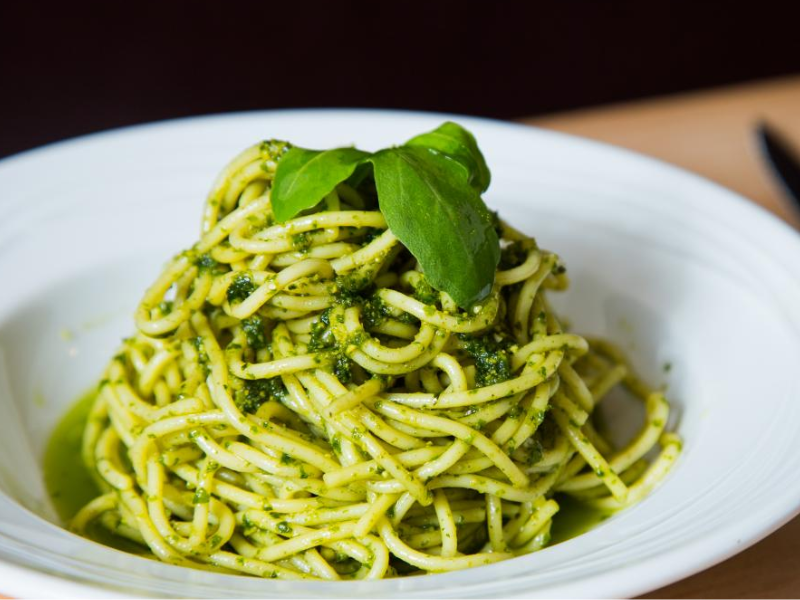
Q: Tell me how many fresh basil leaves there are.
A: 3